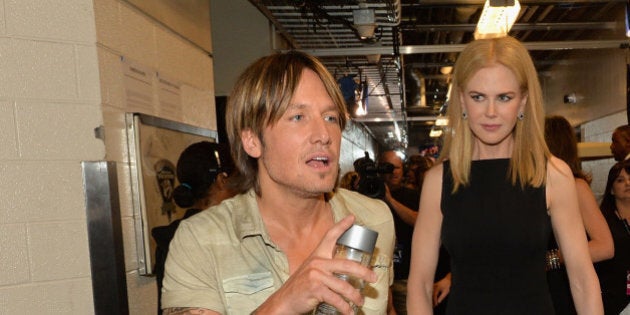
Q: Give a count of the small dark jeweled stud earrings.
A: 2